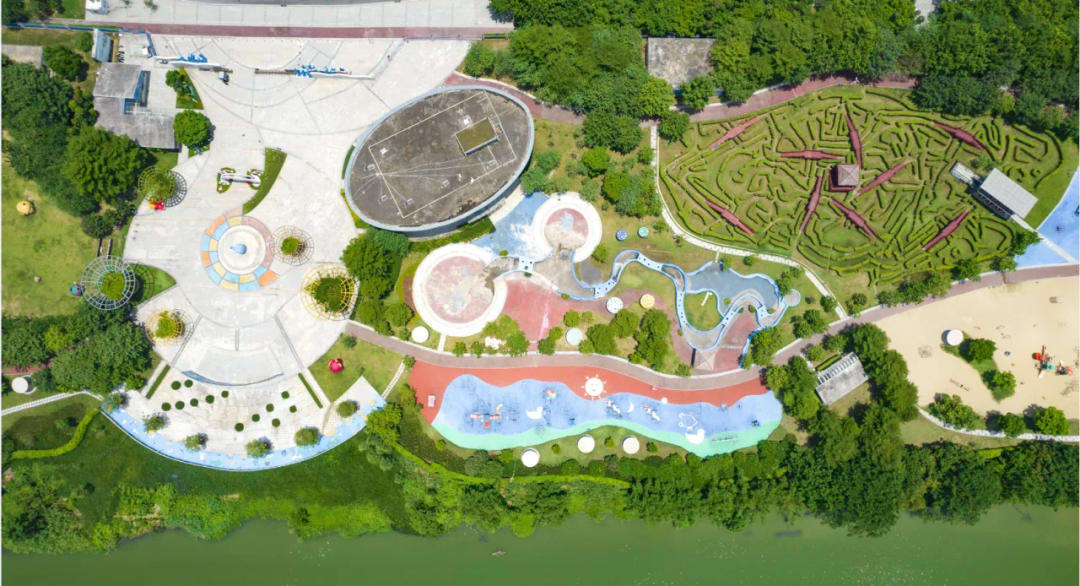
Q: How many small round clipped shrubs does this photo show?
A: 13